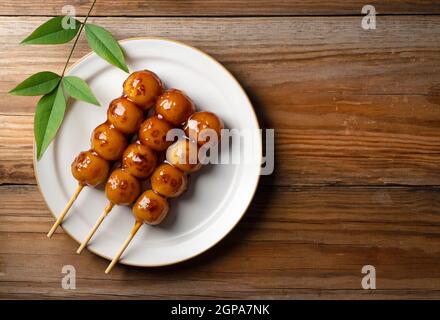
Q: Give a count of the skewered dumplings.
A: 12